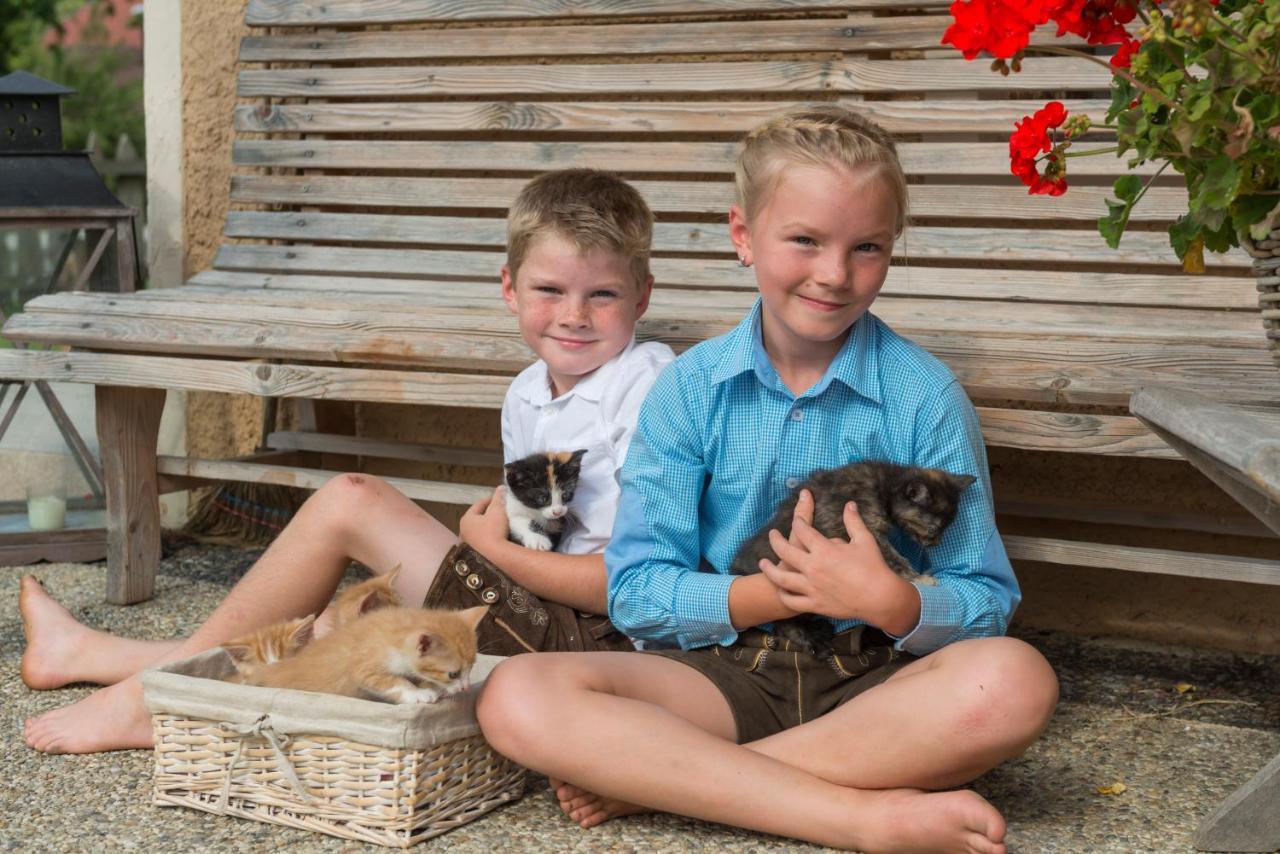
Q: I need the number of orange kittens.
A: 3